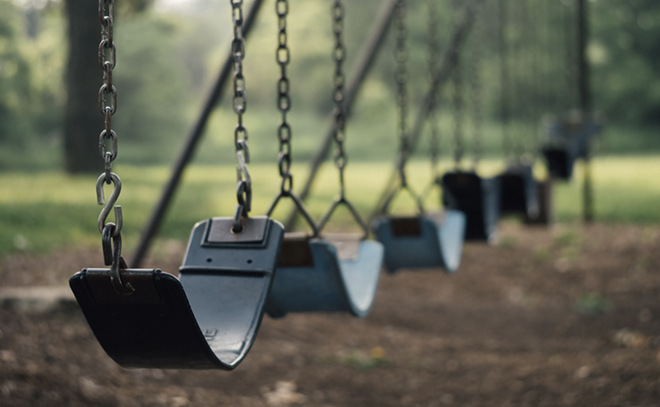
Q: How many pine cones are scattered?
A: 0